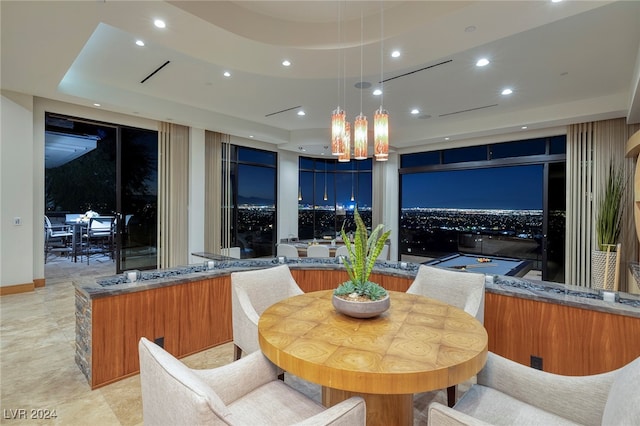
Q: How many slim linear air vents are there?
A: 4